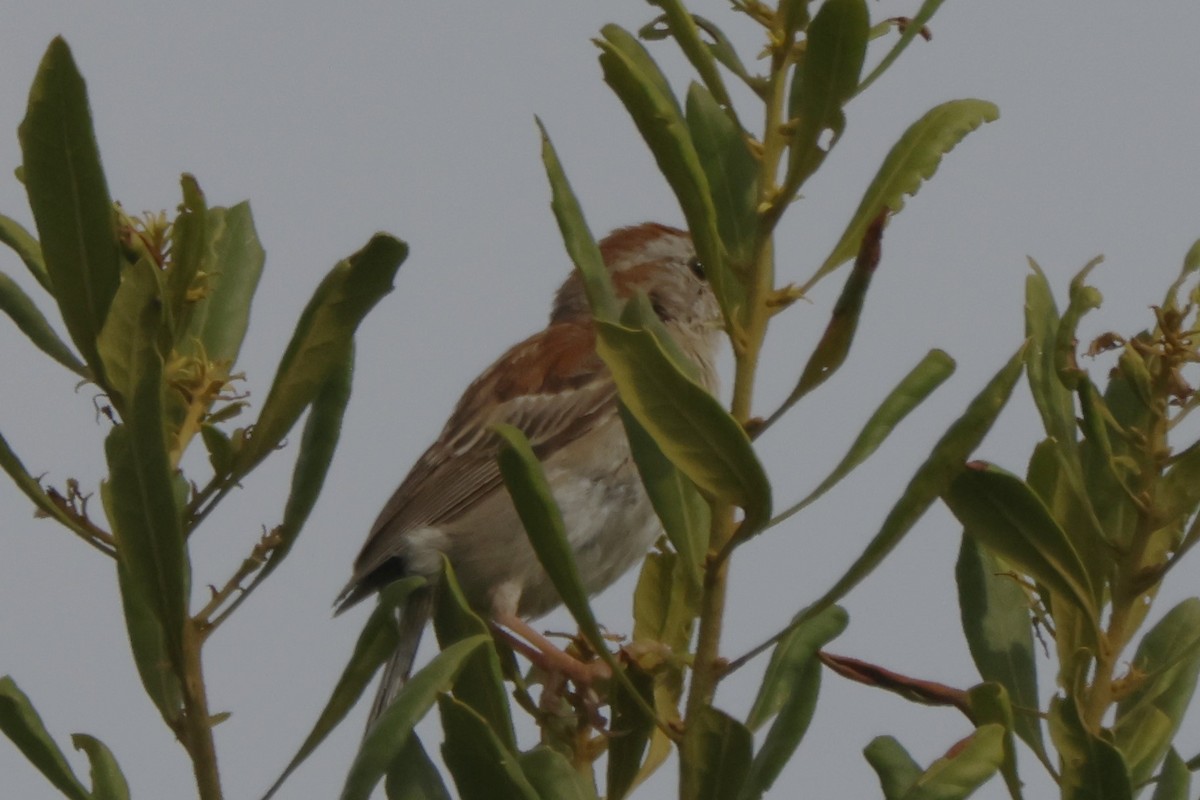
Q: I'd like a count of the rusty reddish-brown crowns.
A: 1